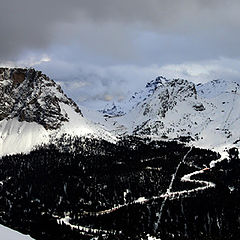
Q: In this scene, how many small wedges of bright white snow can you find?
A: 1